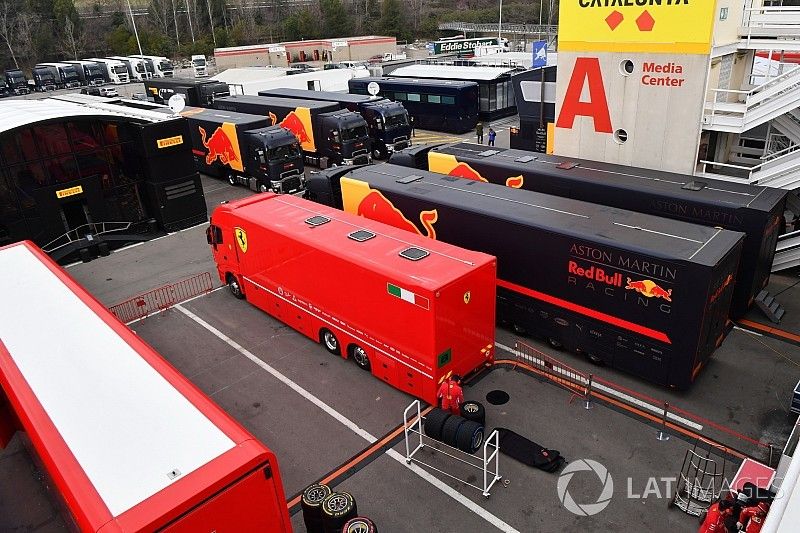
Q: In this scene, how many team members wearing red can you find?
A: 3